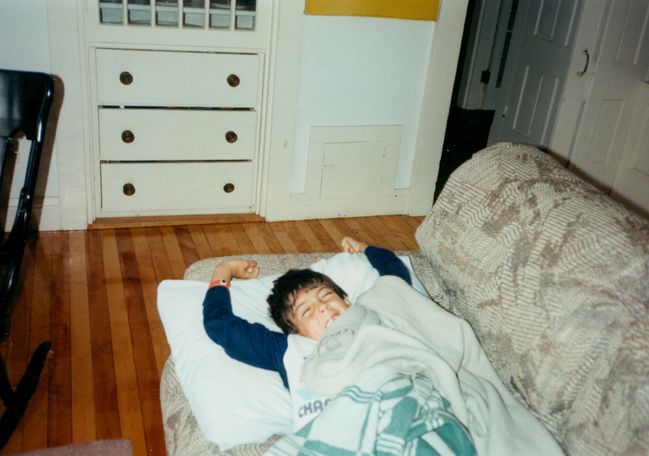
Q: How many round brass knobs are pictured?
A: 6